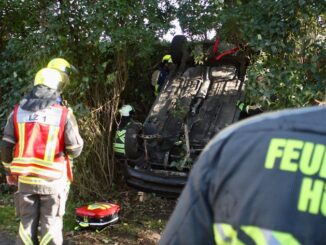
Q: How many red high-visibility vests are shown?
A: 1